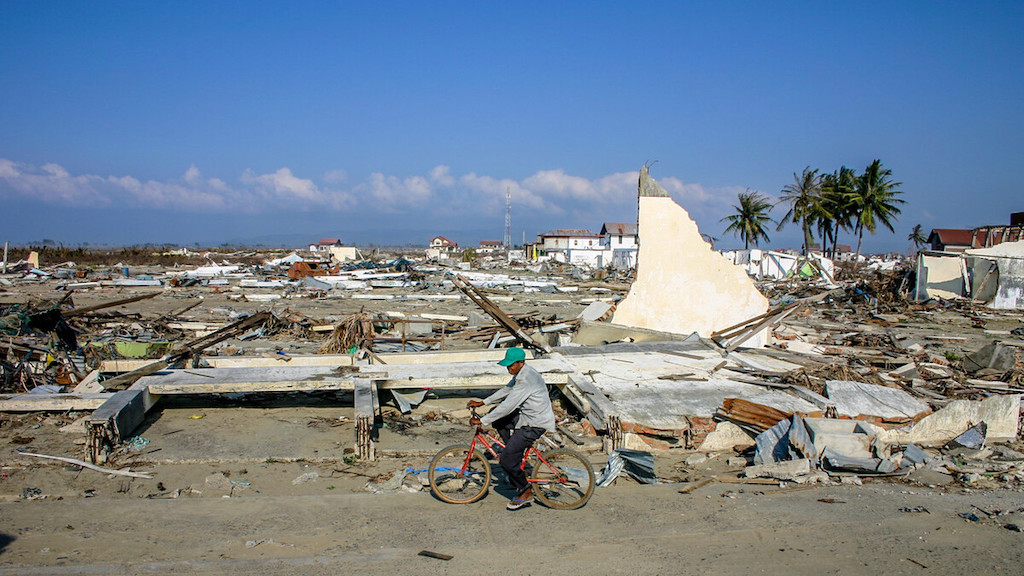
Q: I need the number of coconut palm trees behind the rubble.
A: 6